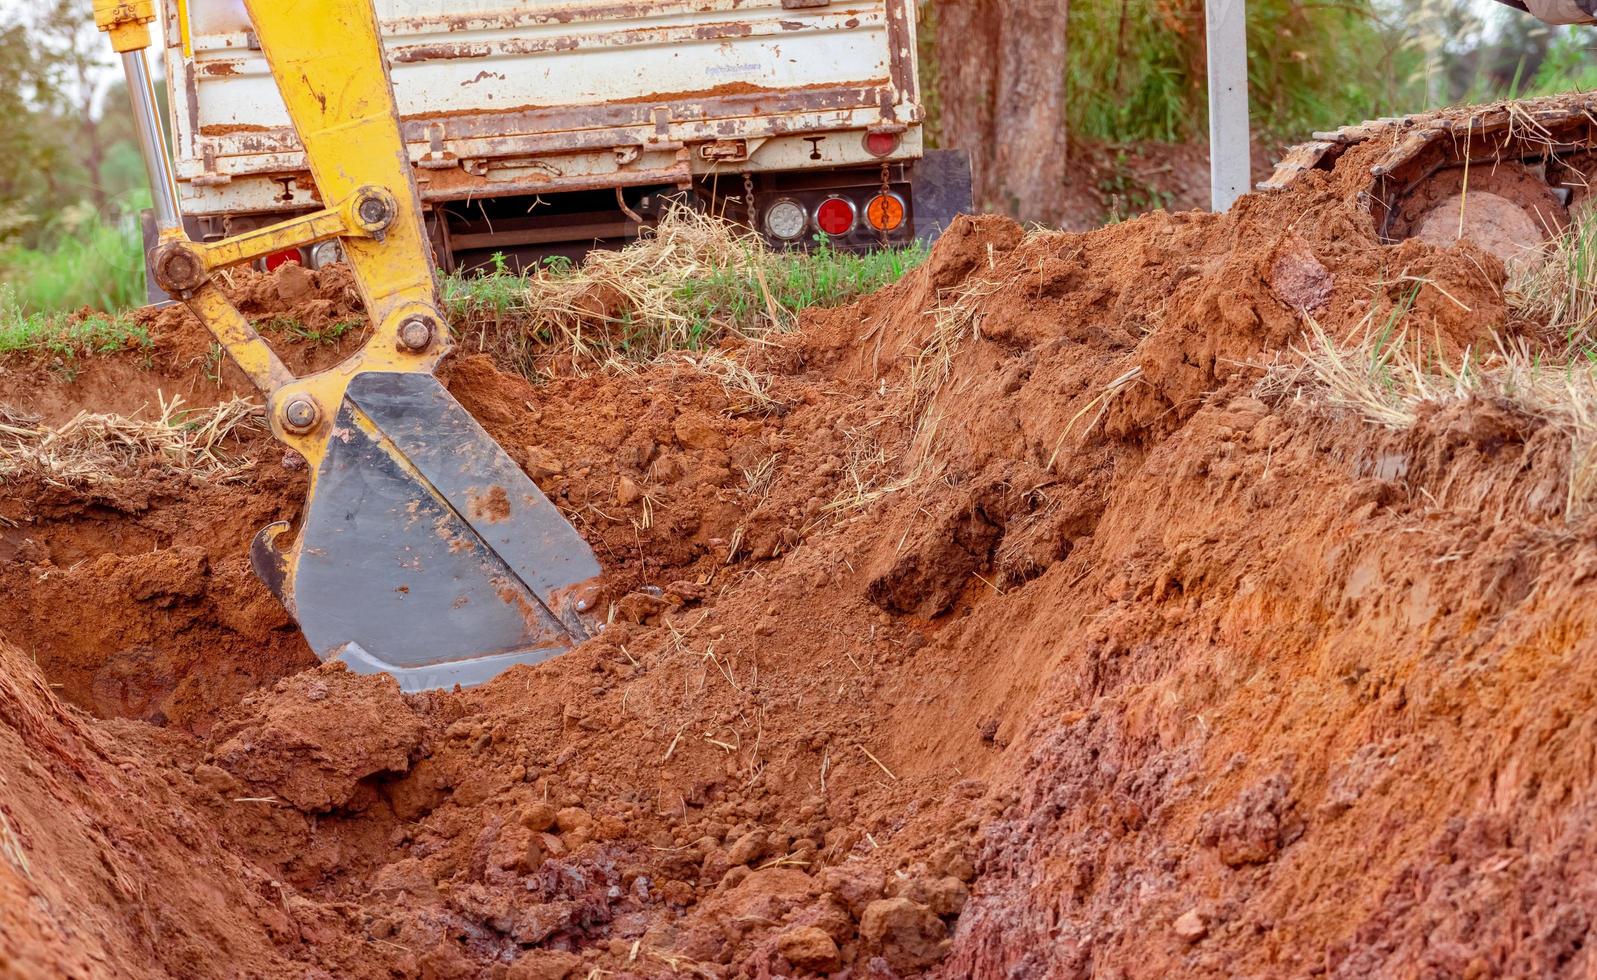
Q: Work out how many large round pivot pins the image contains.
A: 4